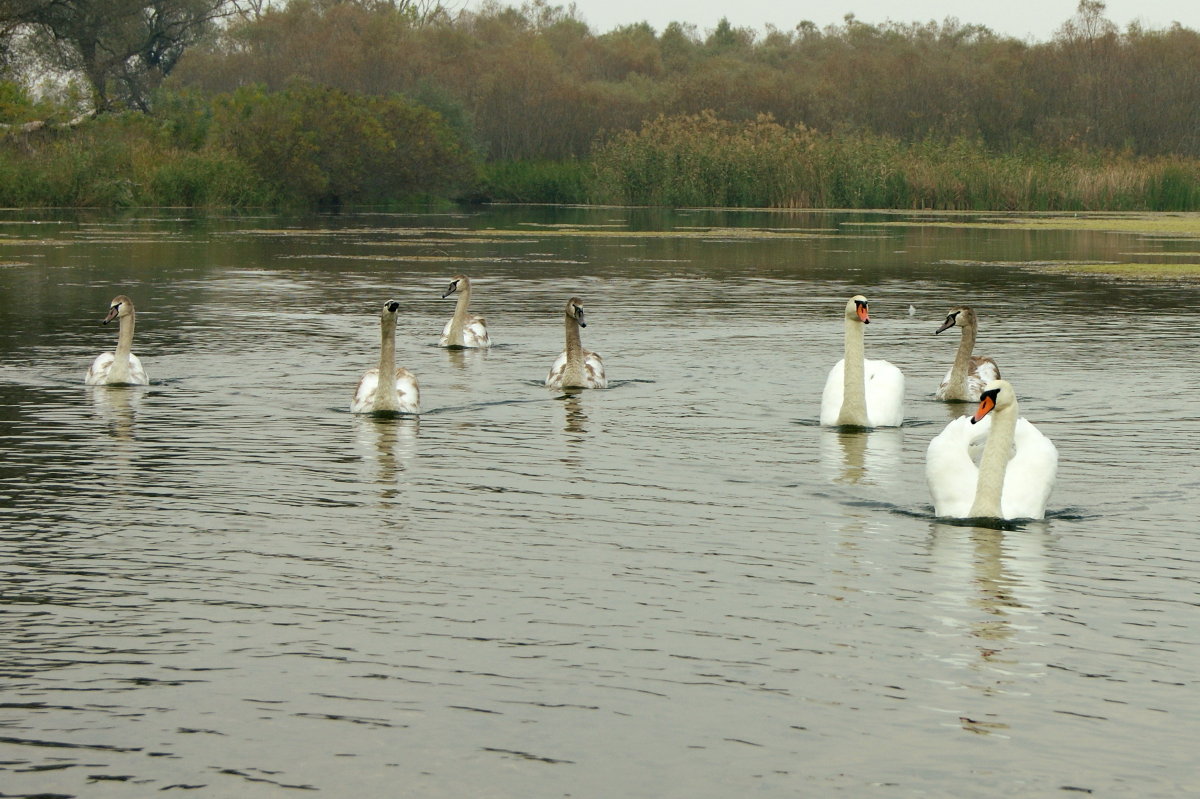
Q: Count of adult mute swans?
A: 2